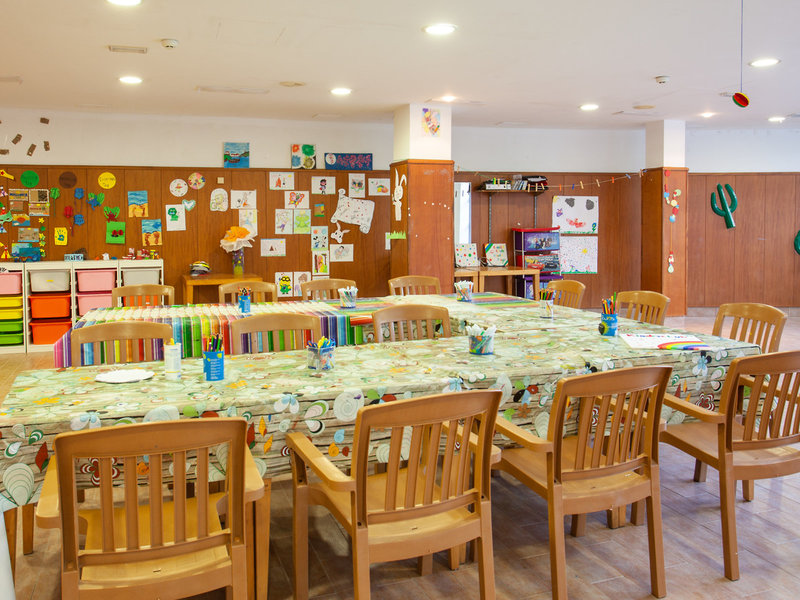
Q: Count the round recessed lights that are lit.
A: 9